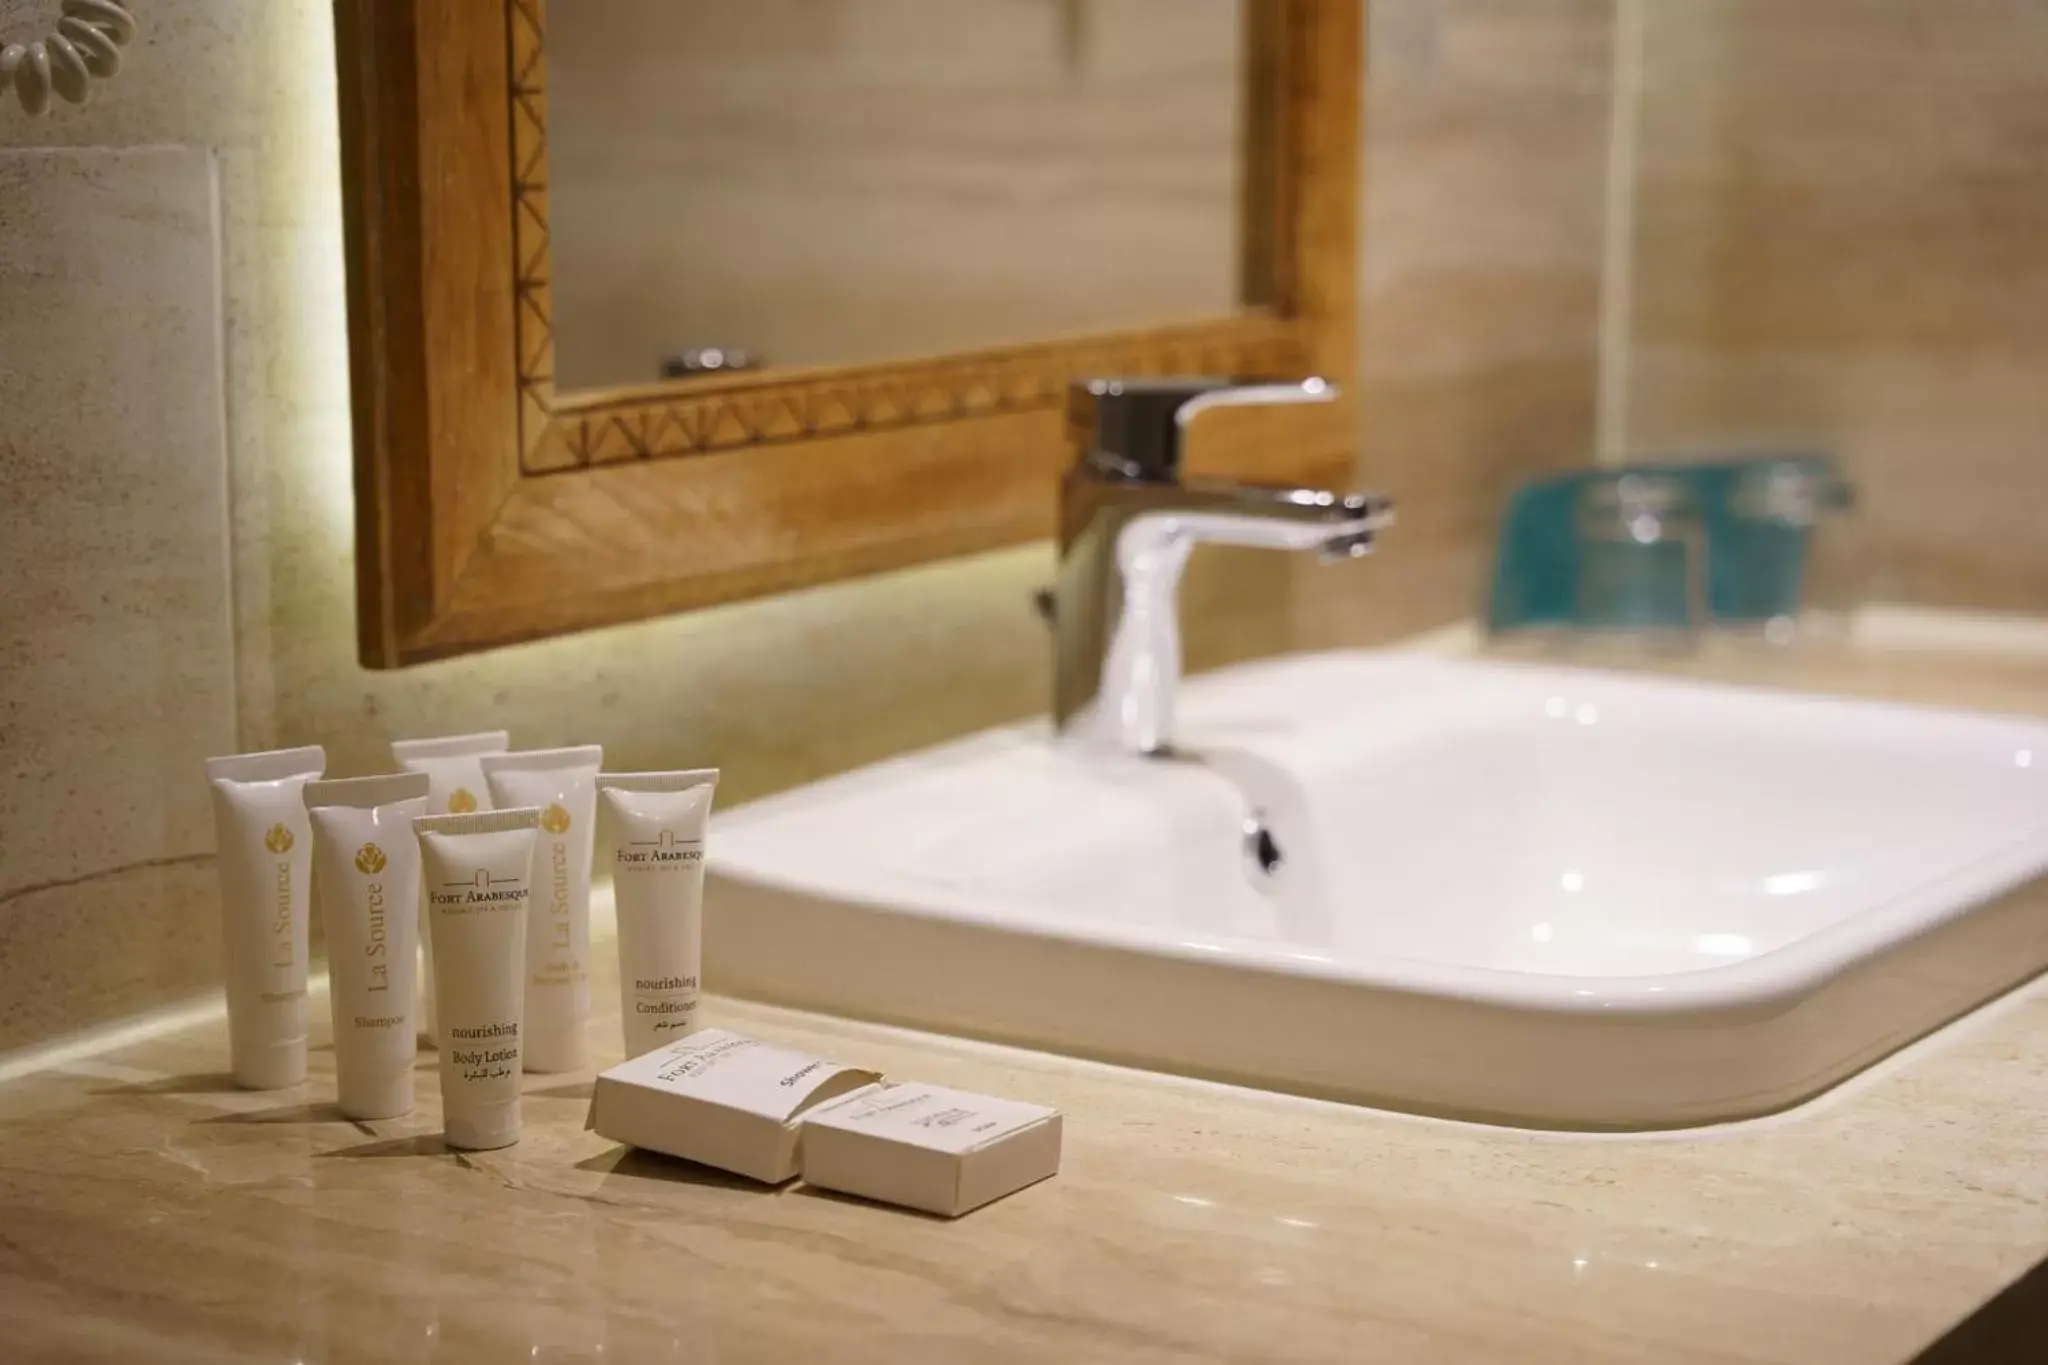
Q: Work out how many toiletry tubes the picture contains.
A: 6